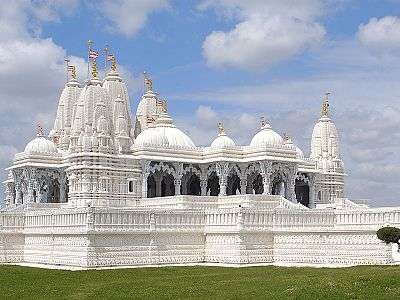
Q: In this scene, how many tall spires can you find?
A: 5